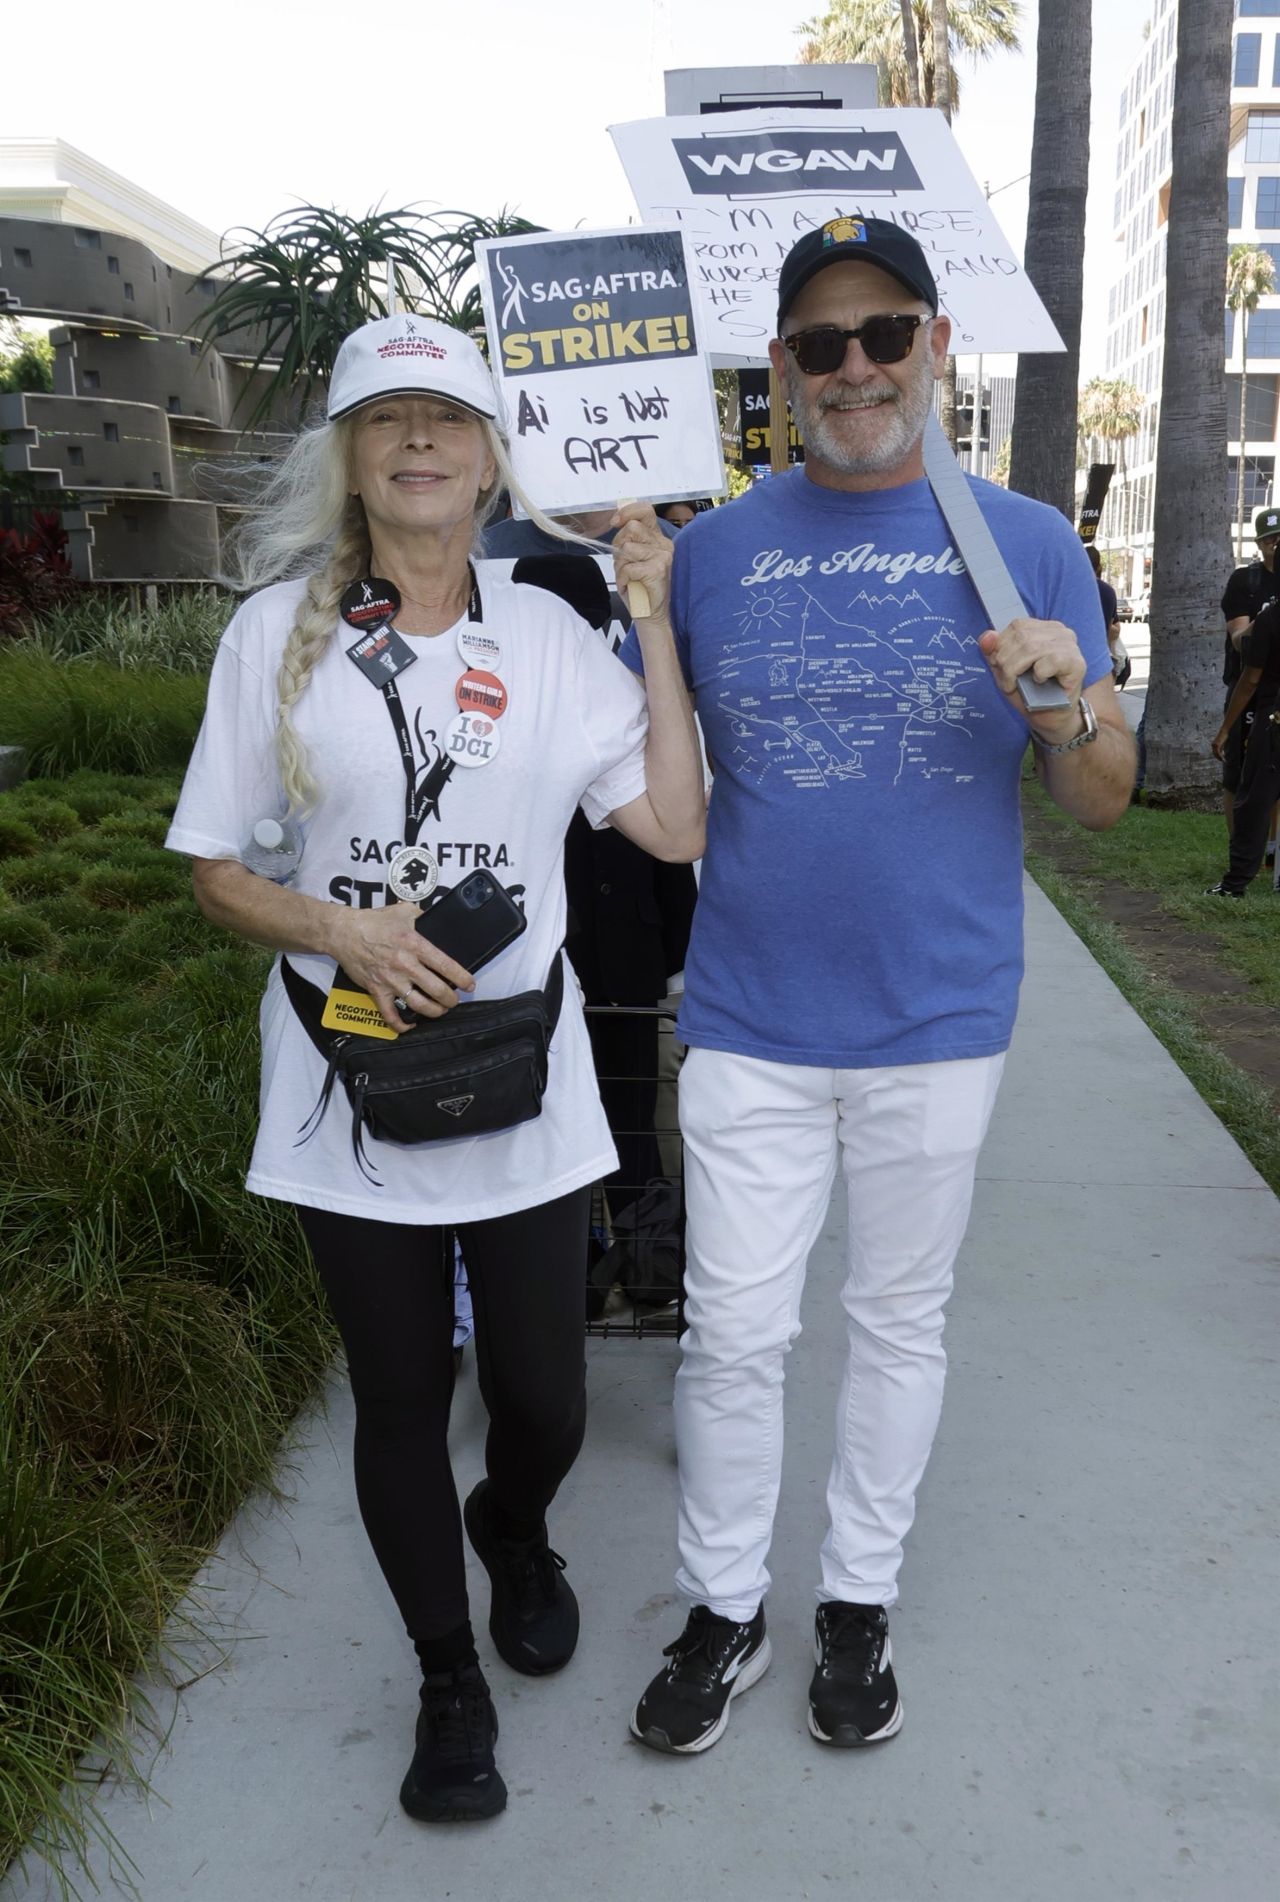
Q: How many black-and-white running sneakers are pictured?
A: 2